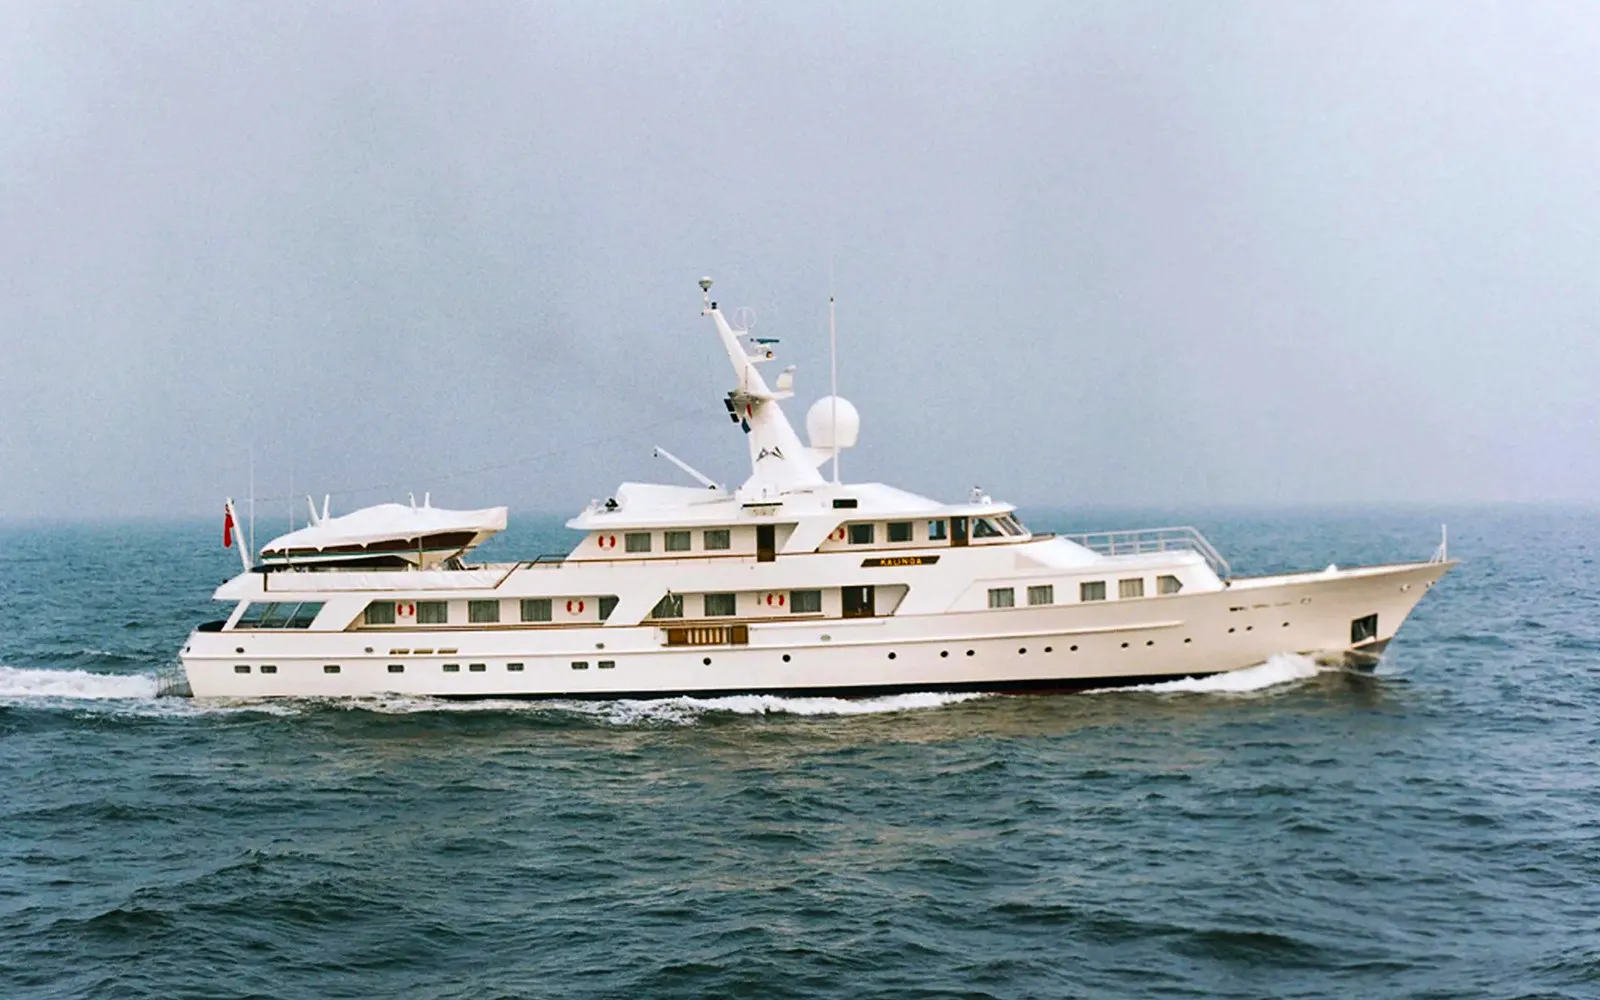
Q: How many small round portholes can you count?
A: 14